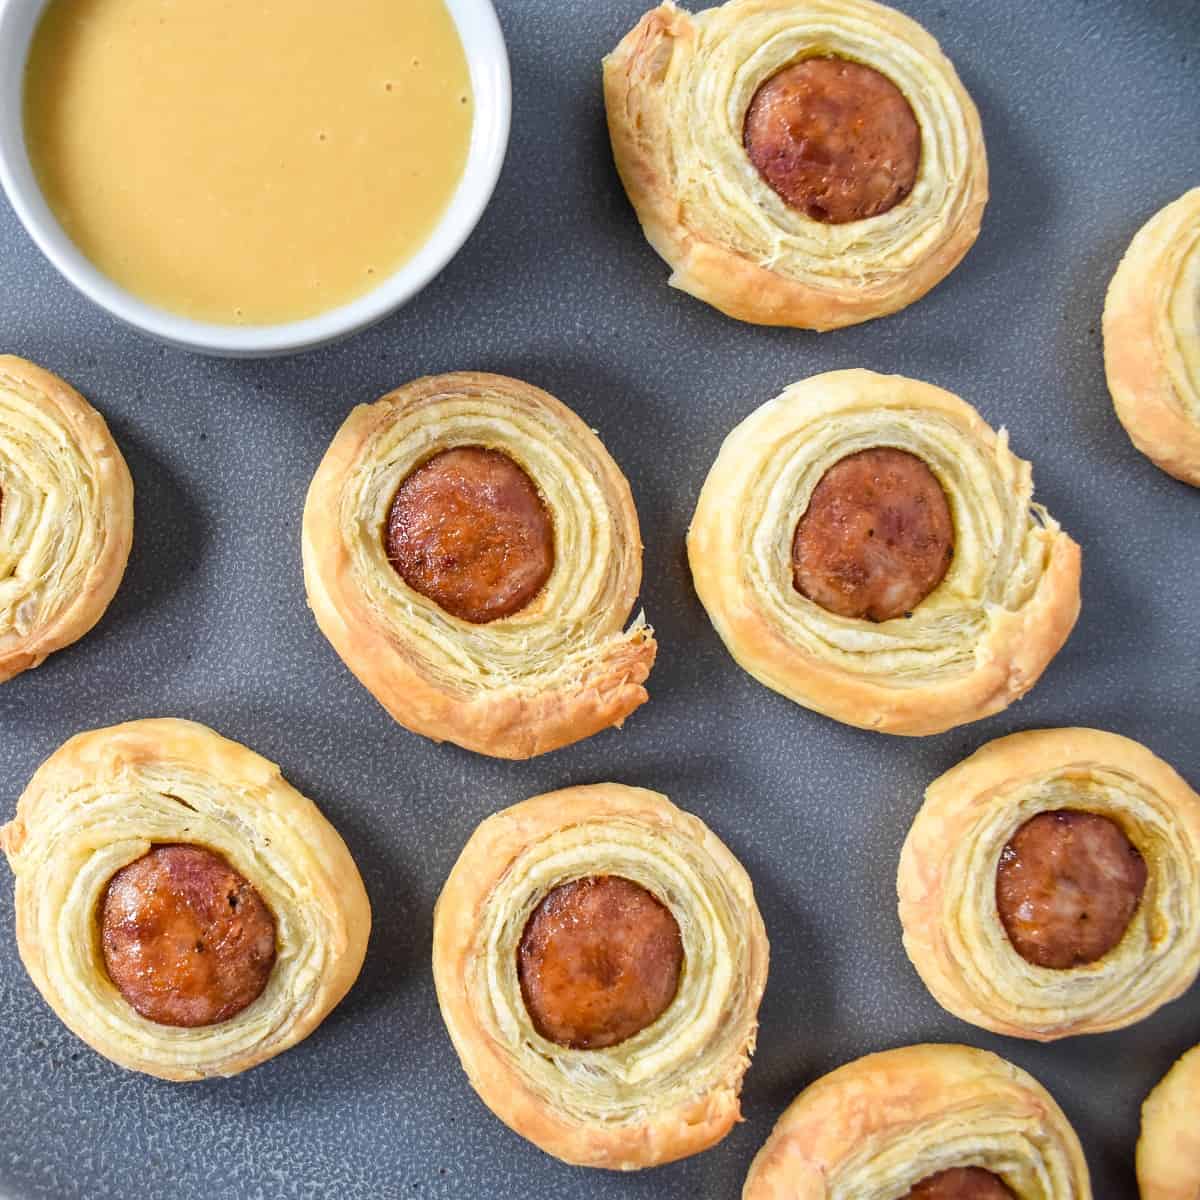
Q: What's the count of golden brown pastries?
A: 10